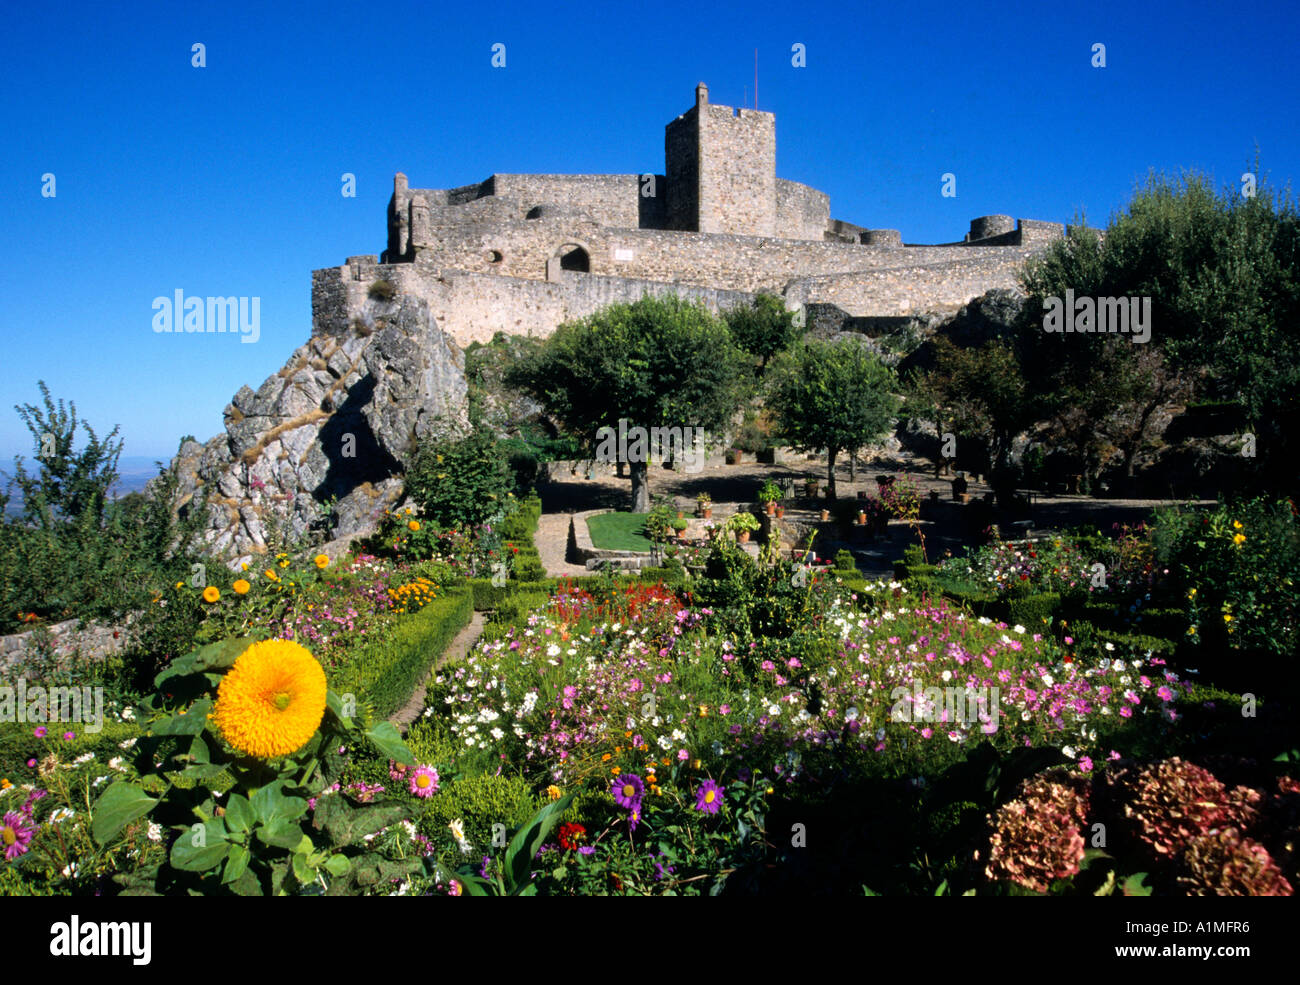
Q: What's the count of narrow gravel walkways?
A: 1